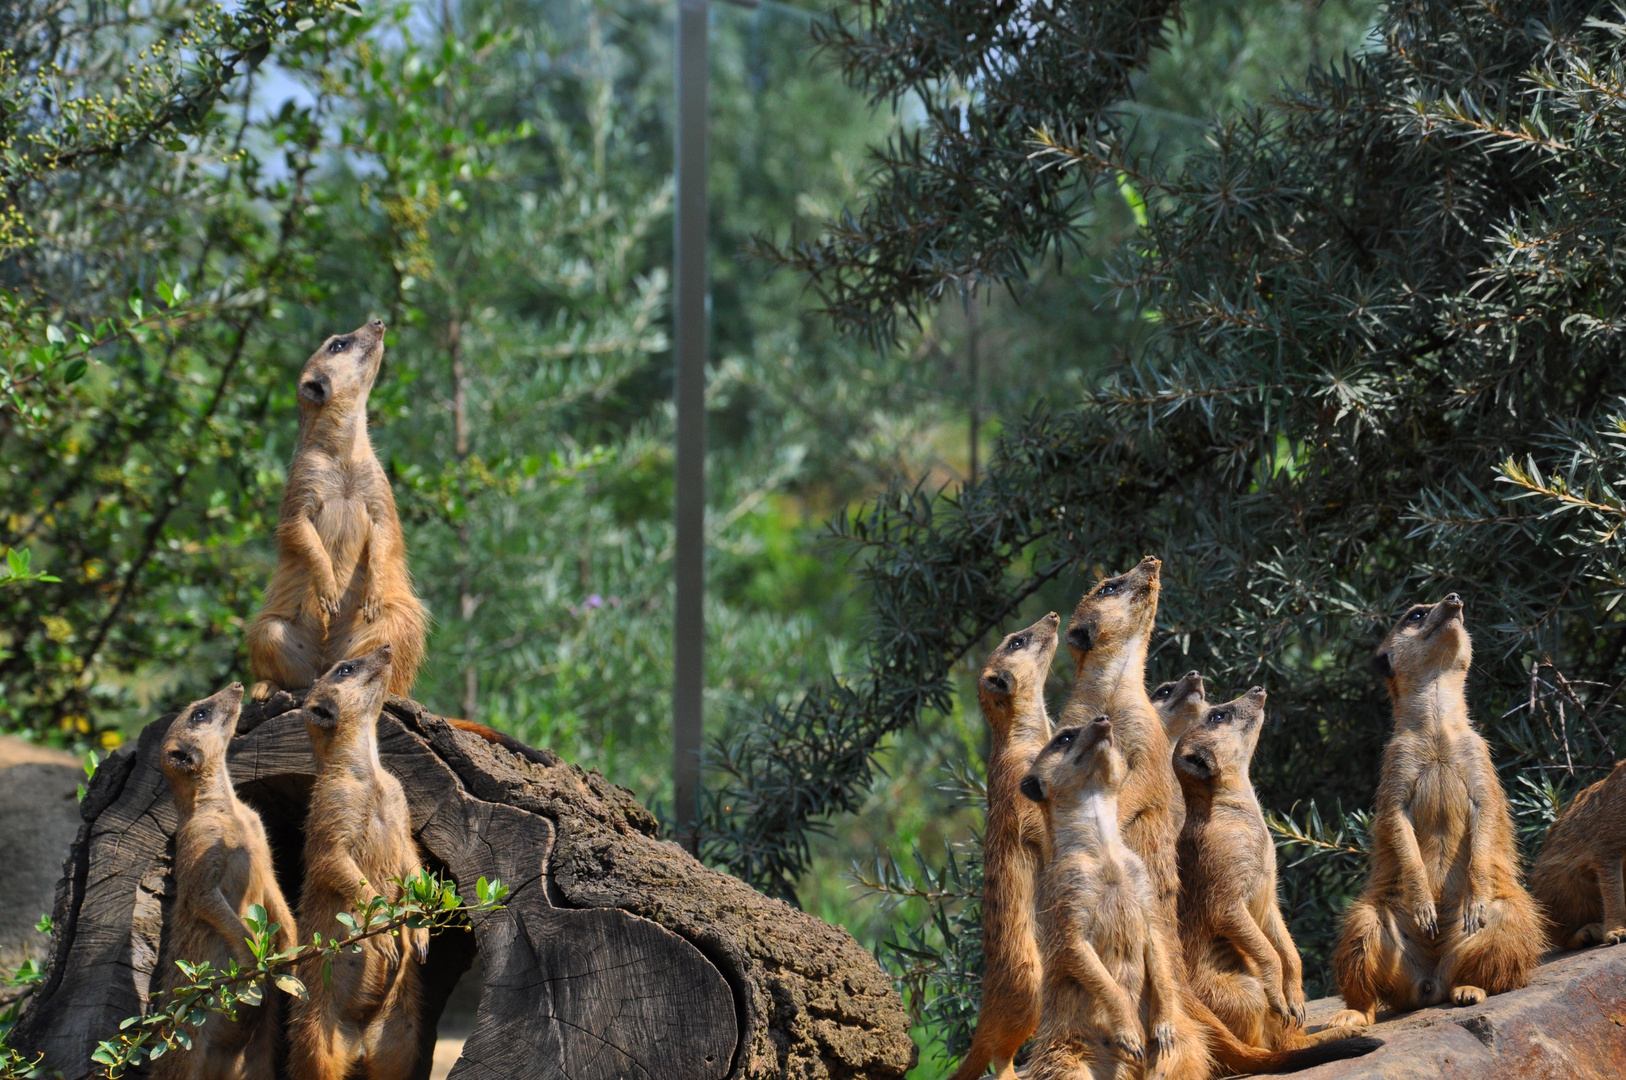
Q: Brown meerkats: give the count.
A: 10